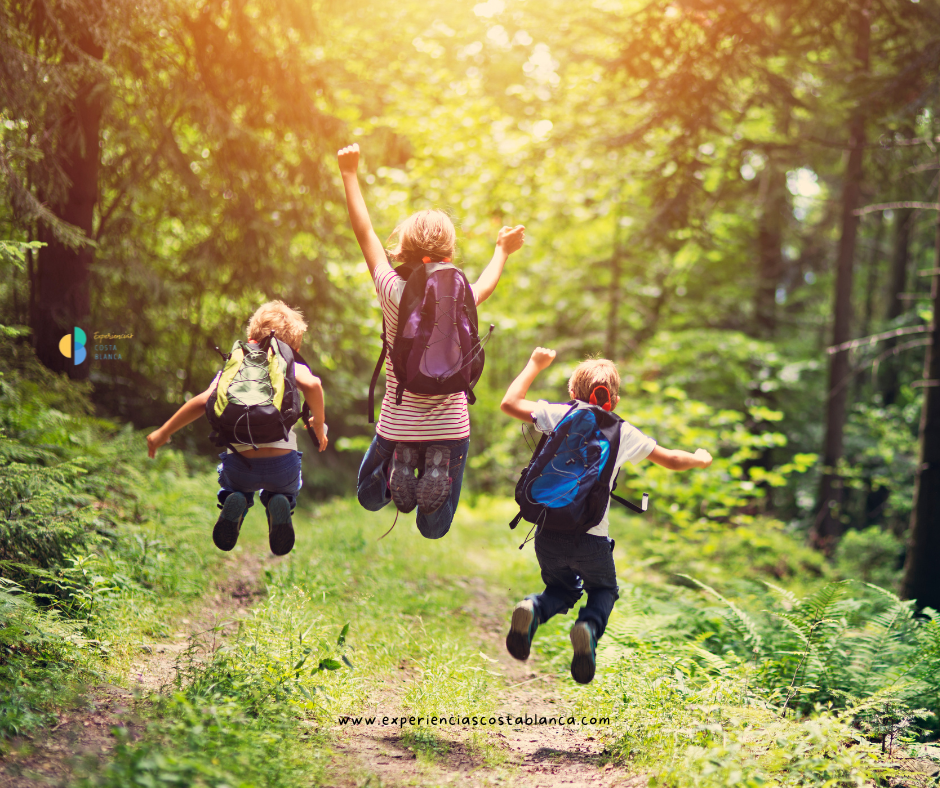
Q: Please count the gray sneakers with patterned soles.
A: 2